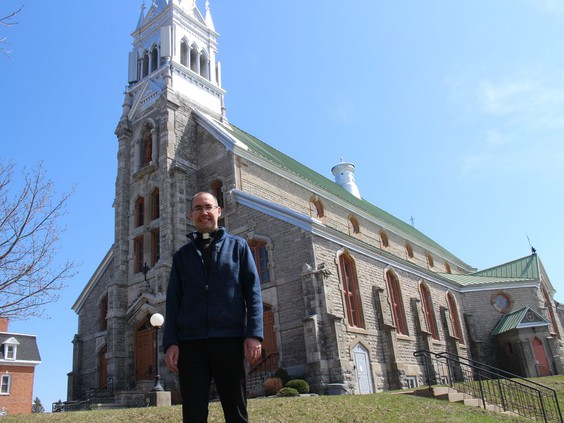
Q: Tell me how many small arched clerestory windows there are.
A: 6